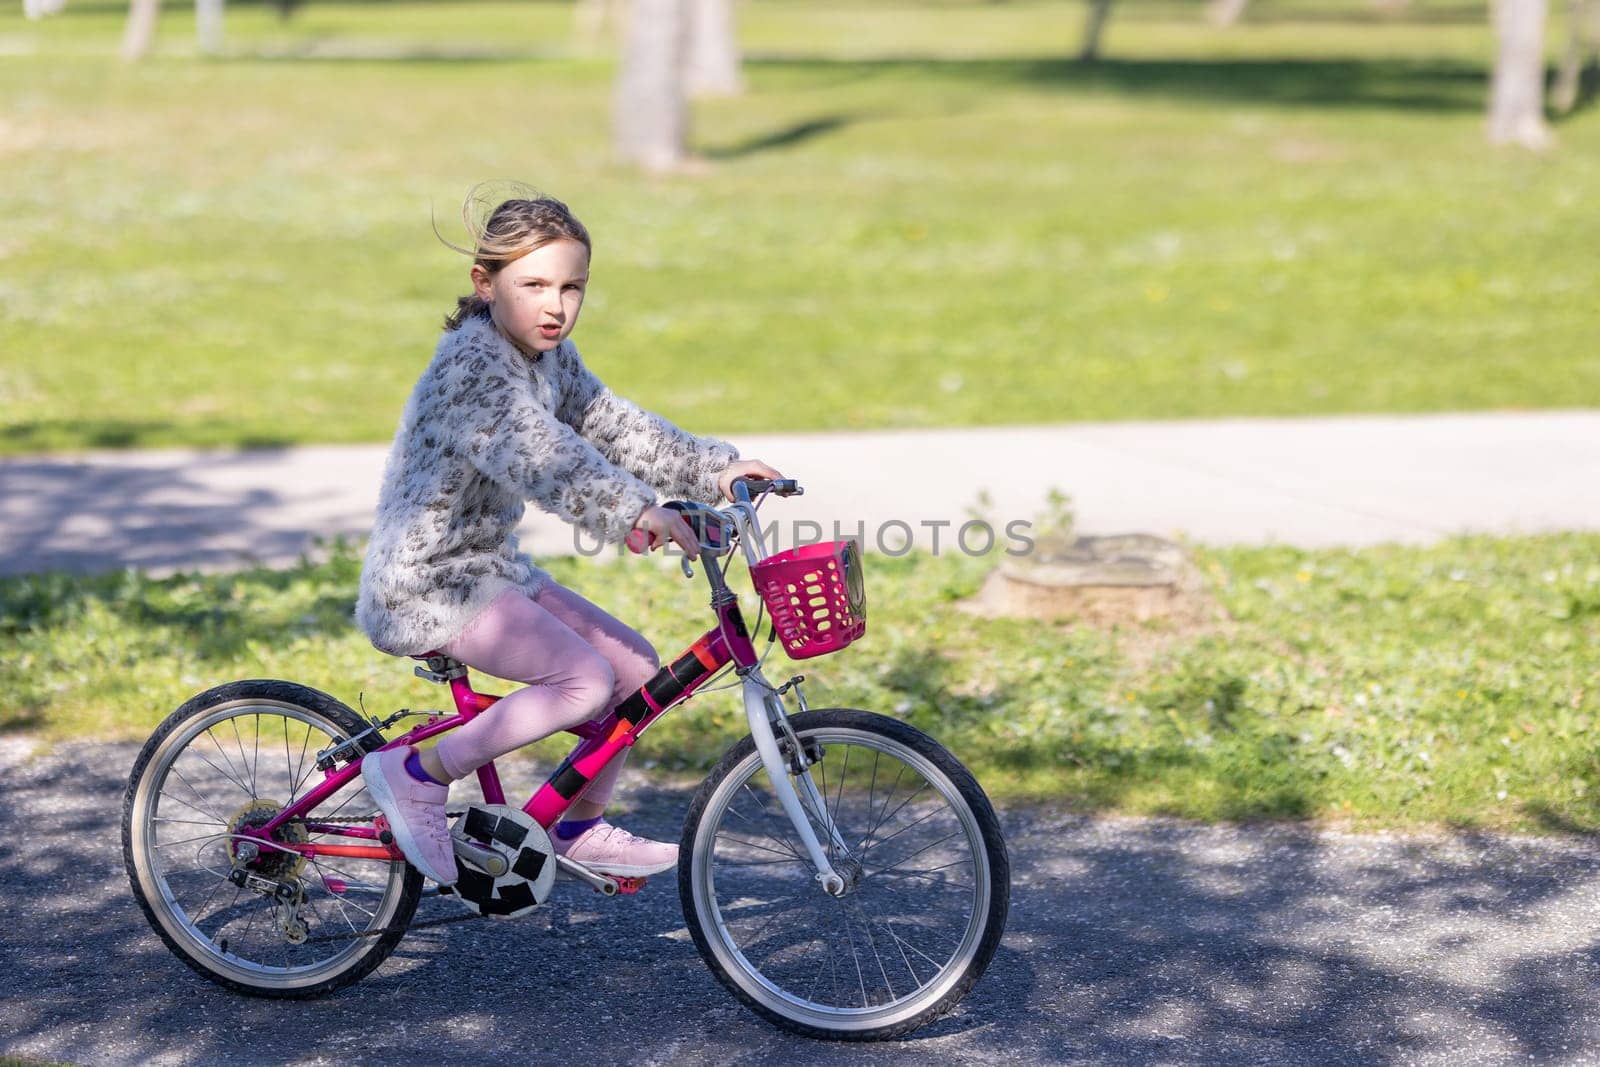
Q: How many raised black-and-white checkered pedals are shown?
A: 0